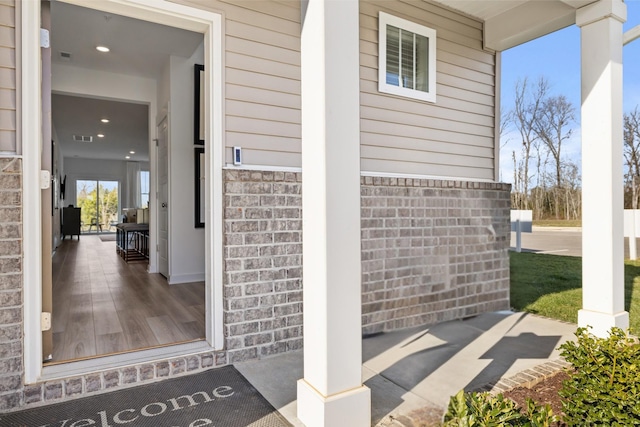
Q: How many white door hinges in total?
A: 3